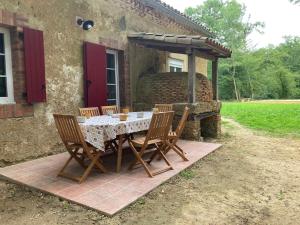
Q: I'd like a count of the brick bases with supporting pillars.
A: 2